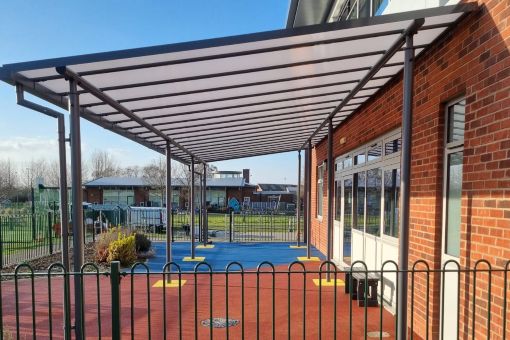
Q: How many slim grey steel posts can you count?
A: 8